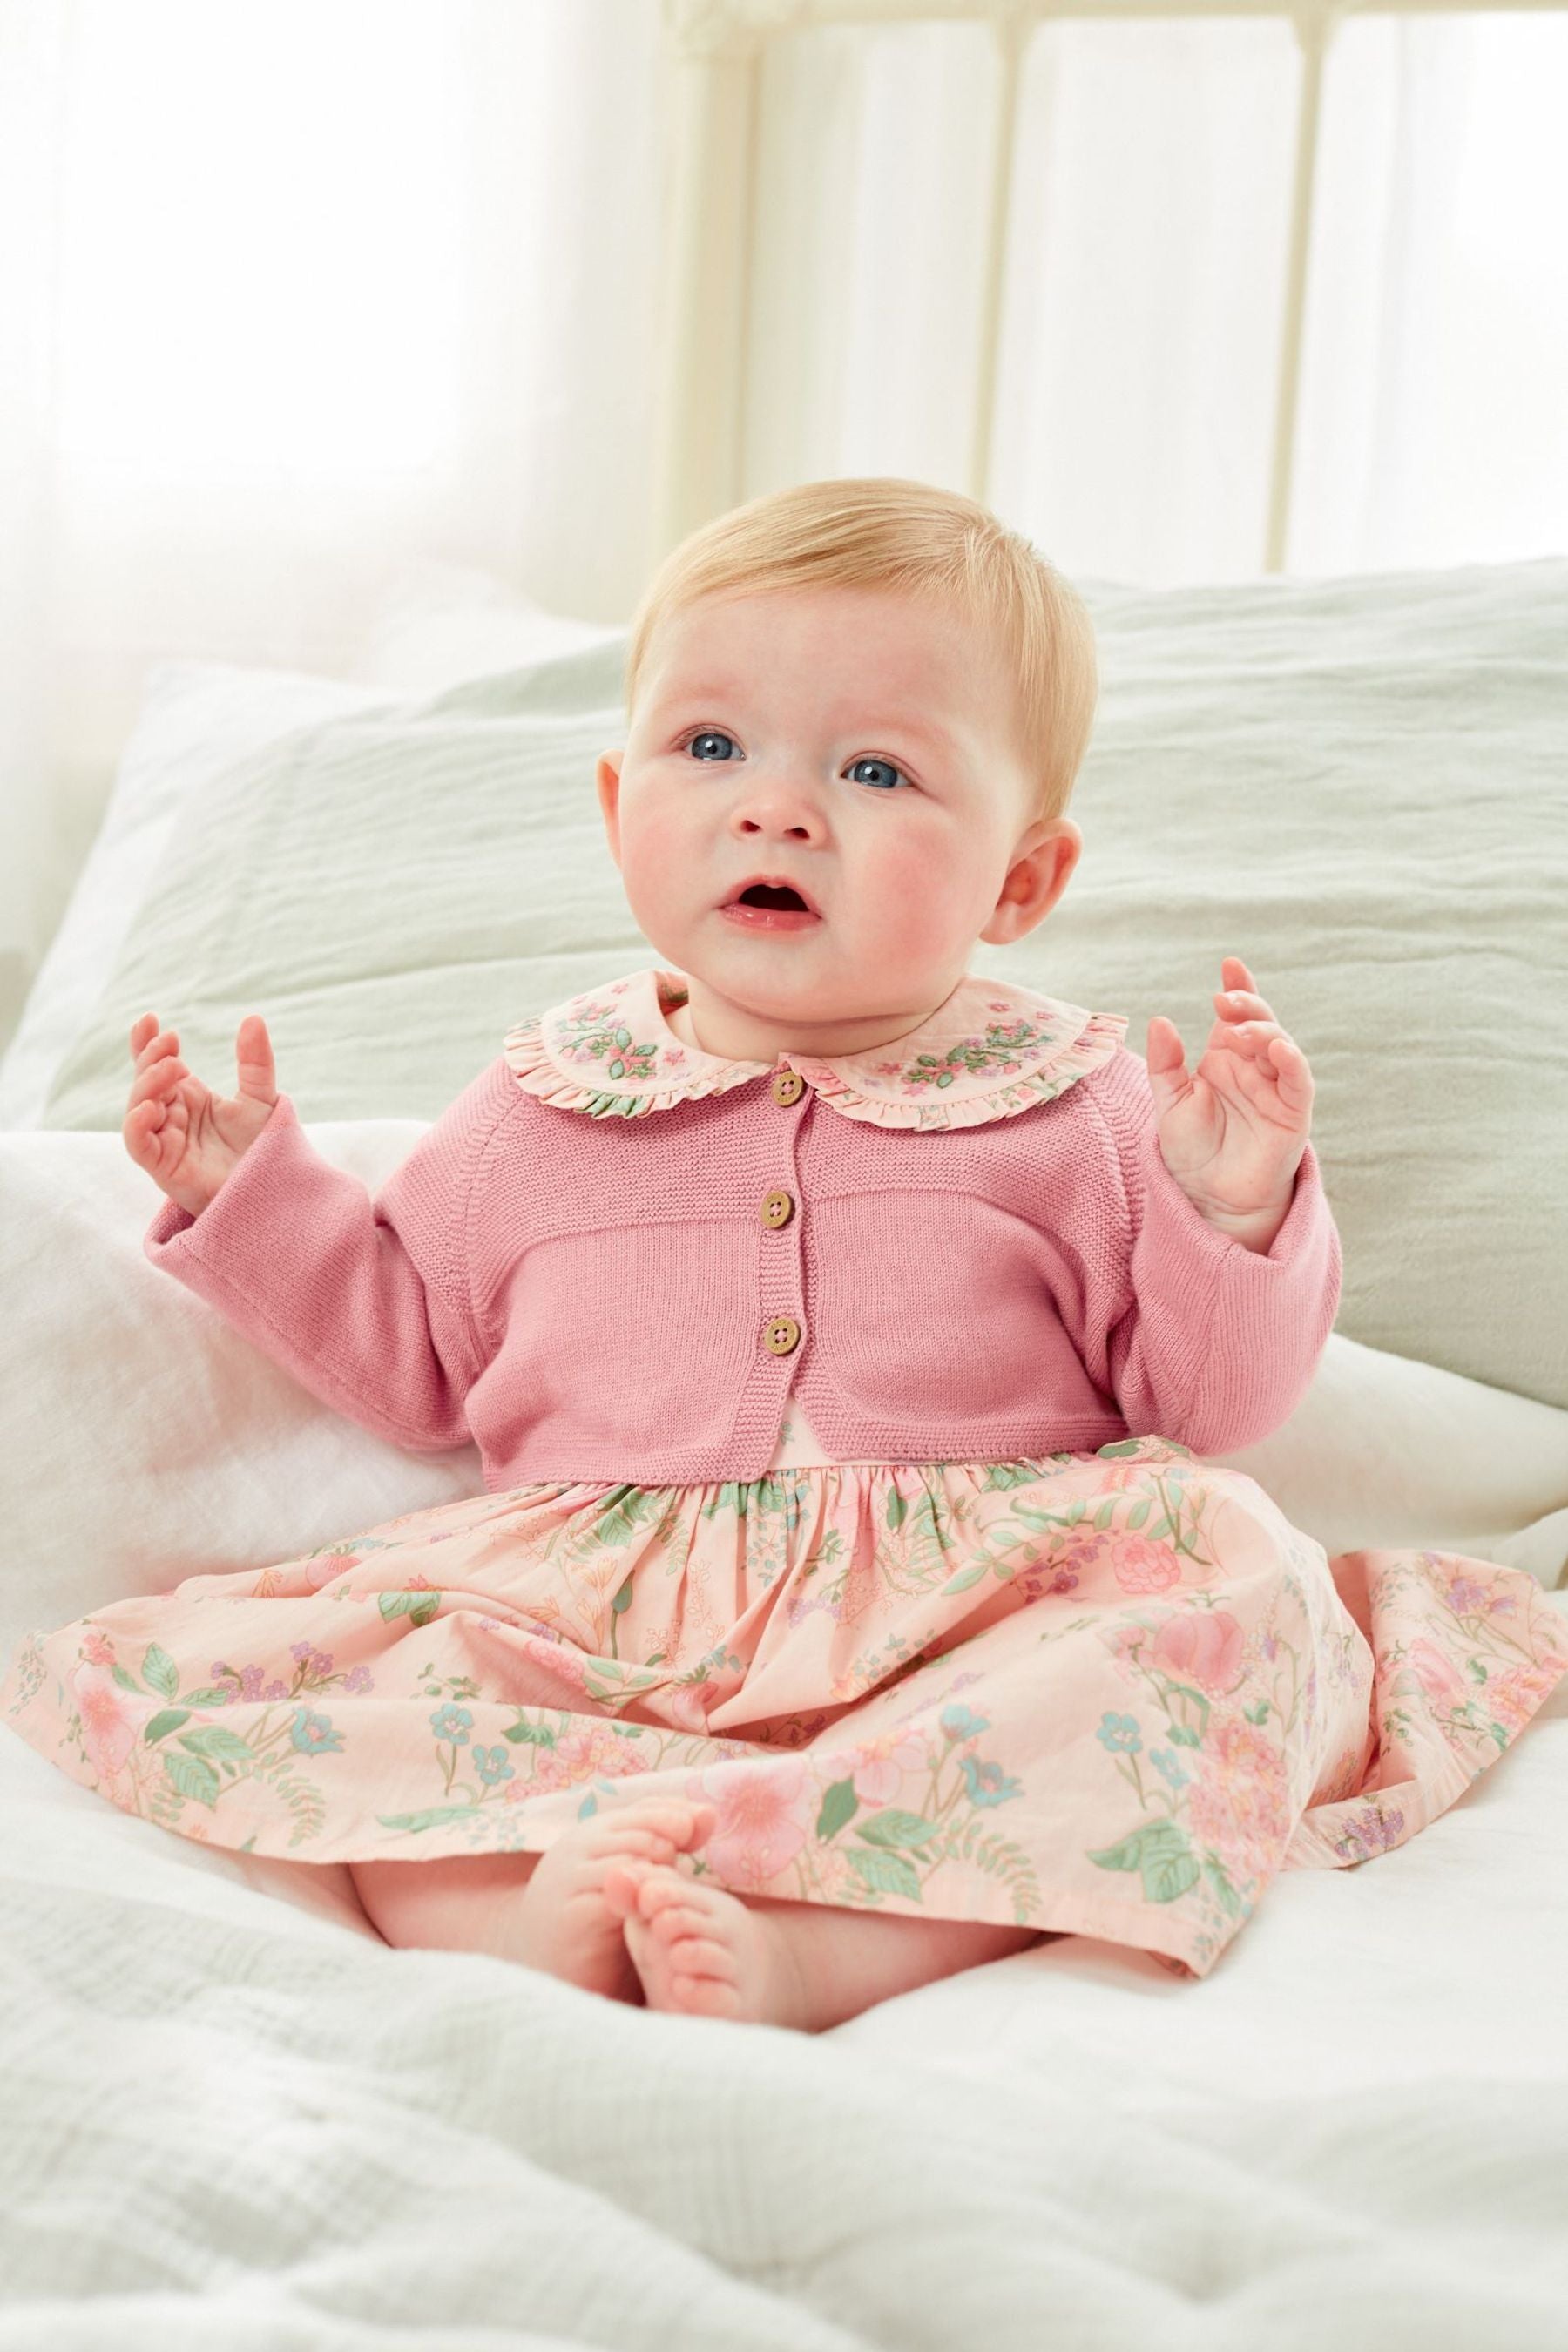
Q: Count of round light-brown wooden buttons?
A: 3